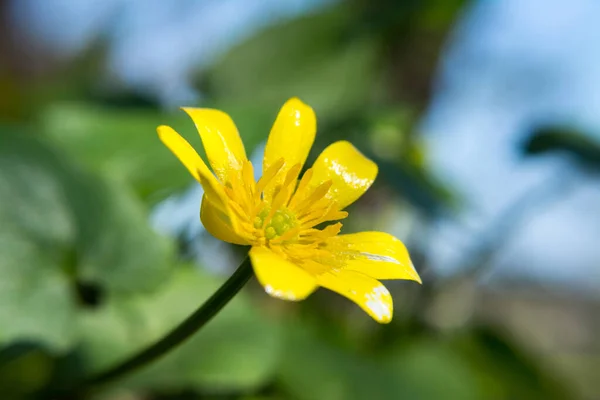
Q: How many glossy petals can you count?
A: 8